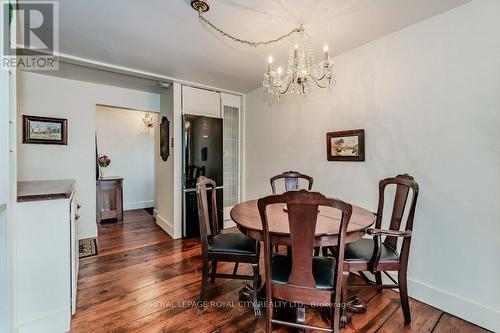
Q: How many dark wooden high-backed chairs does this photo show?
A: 4